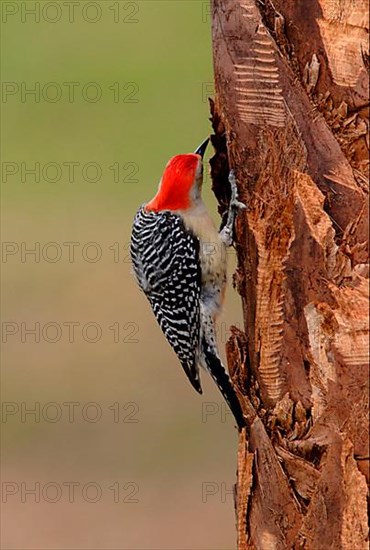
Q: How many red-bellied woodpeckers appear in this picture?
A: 1